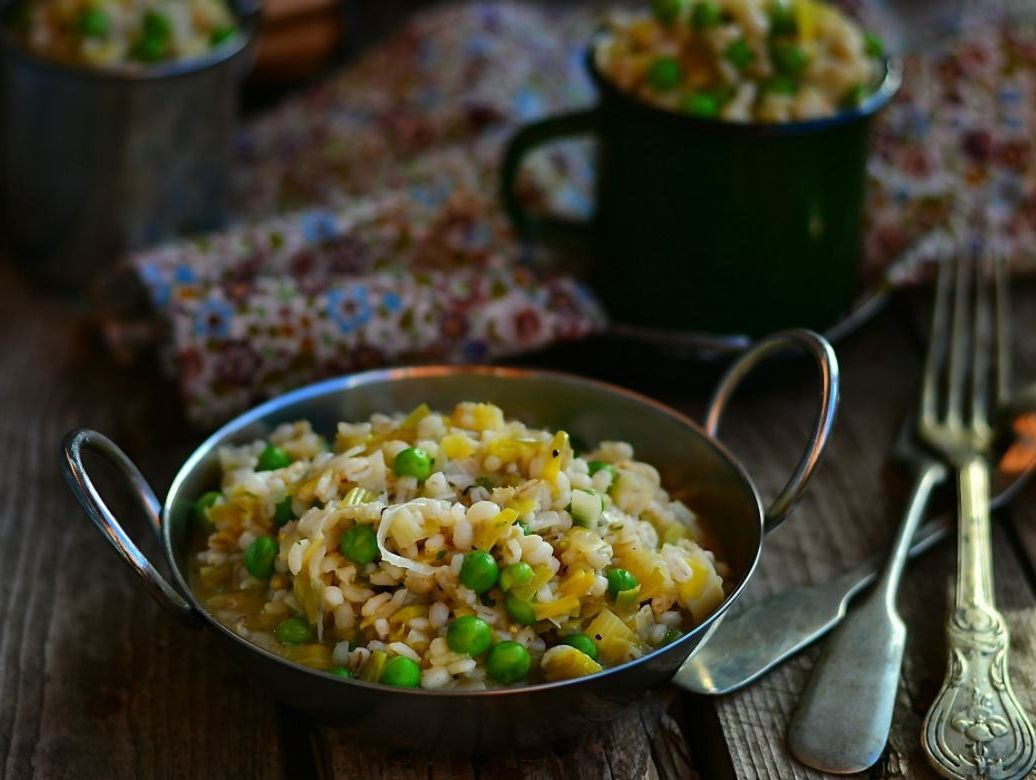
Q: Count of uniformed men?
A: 0